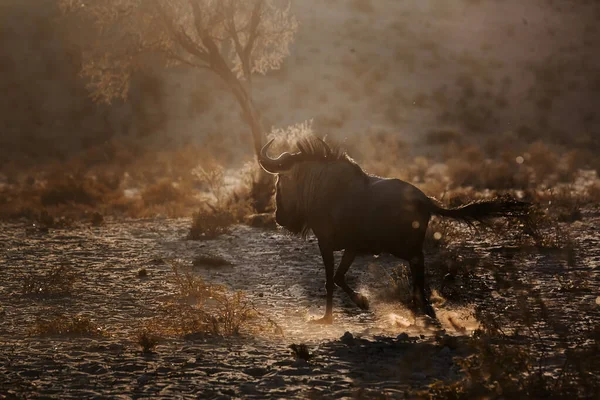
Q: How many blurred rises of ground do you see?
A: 1